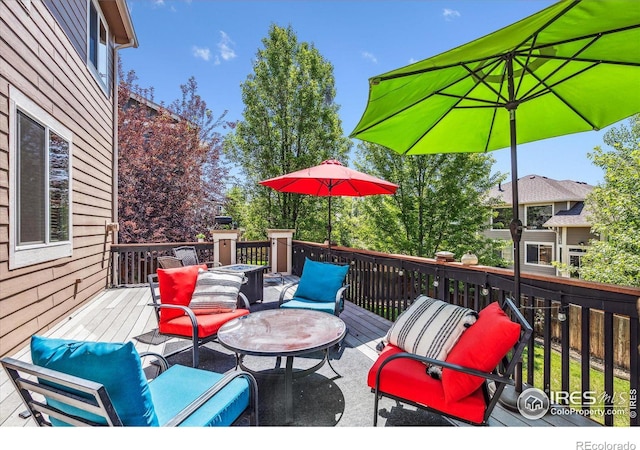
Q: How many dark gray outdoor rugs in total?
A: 1